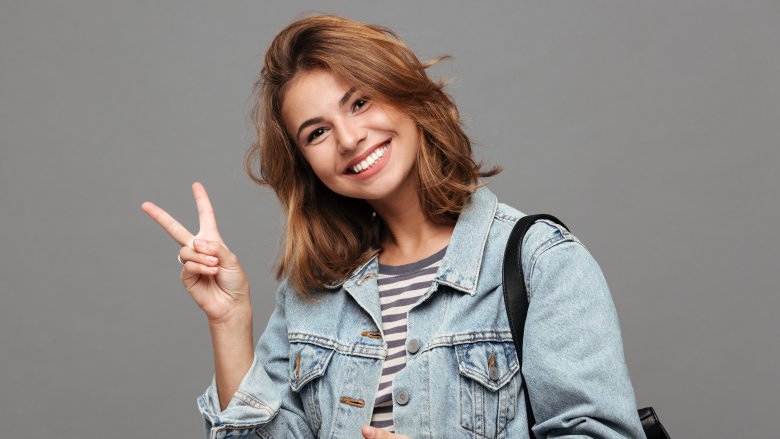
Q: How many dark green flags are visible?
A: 0